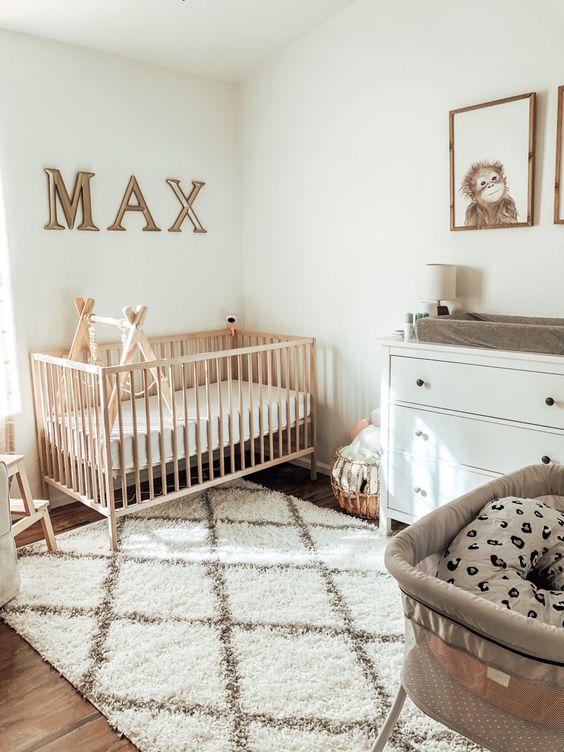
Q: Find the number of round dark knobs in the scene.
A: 5